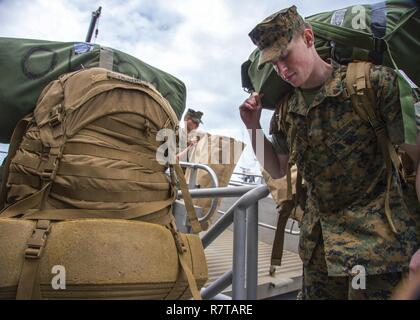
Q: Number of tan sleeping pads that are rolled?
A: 1